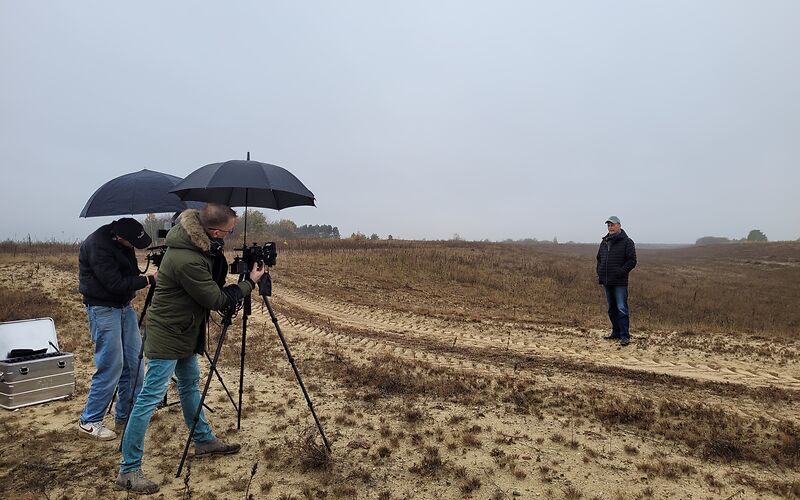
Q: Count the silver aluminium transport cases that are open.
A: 1